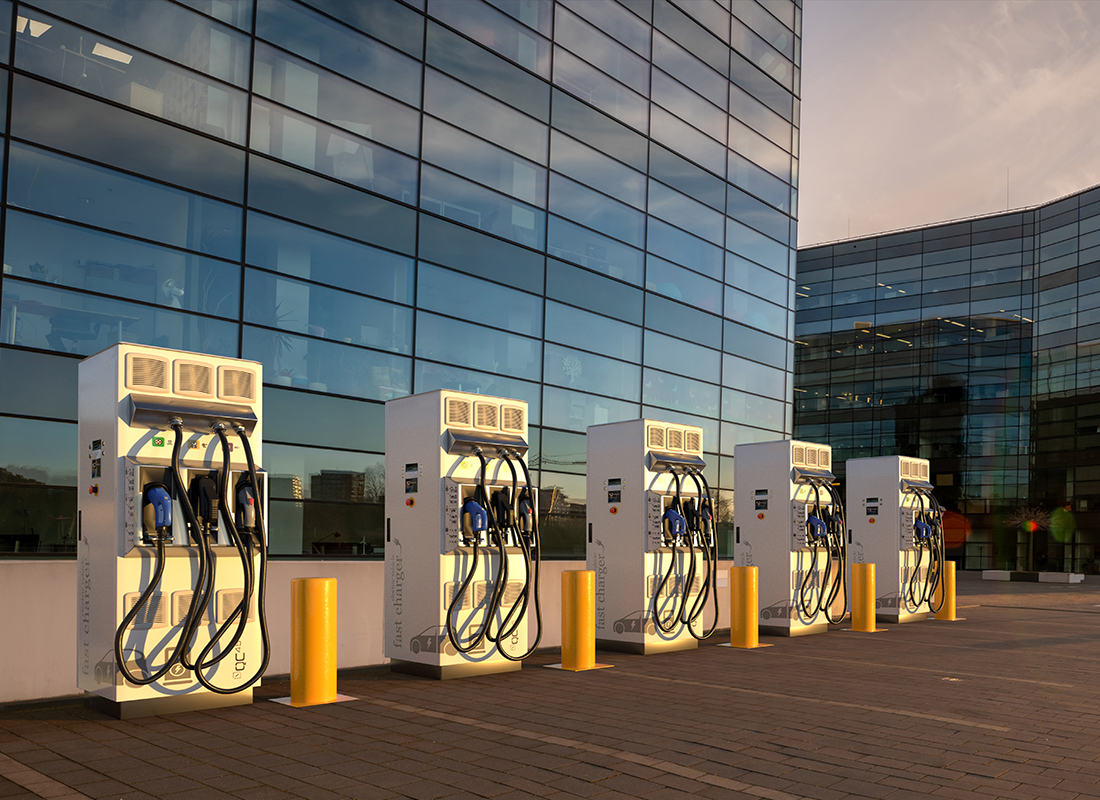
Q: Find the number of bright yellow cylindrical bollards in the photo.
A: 5